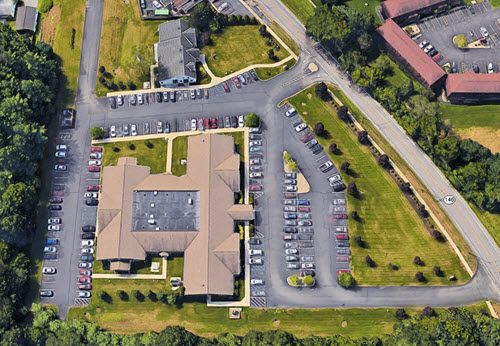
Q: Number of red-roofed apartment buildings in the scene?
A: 3